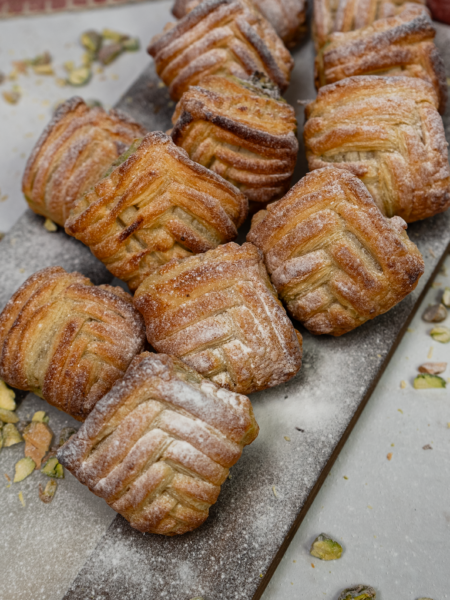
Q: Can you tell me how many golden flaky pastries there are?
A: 12